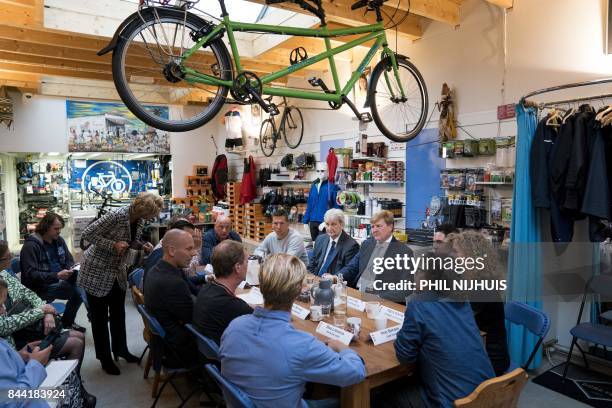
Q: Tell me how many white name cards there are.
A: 5